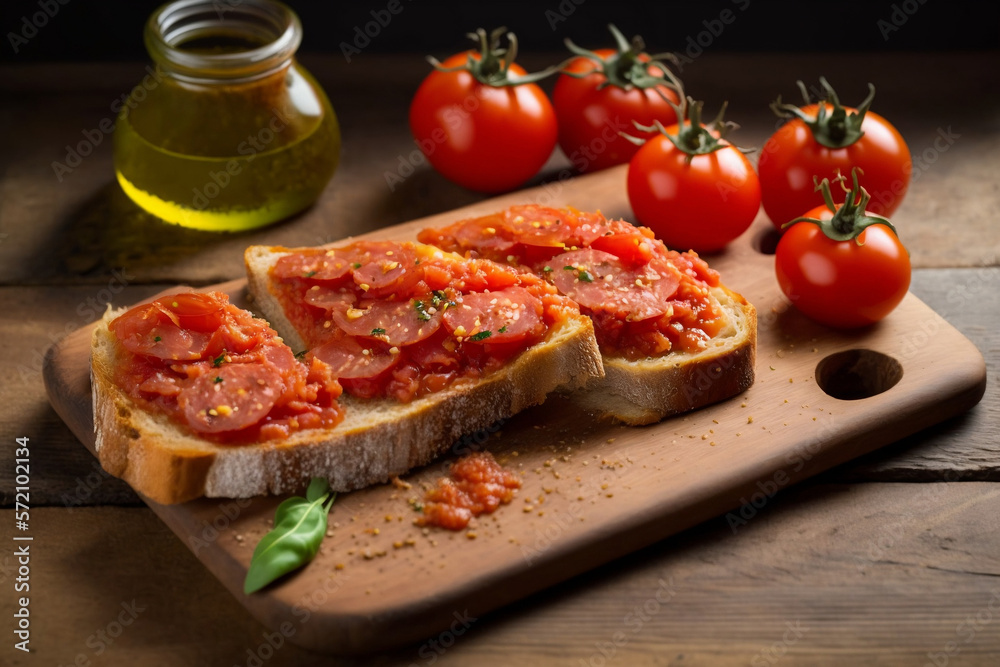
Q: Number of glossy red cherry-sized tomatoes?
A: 5